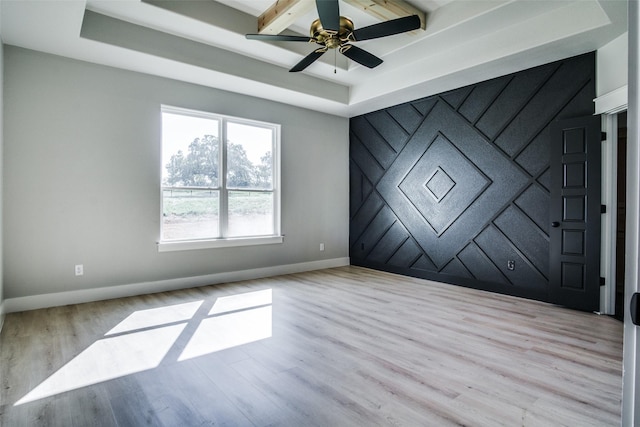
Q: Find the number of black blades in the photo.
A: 5